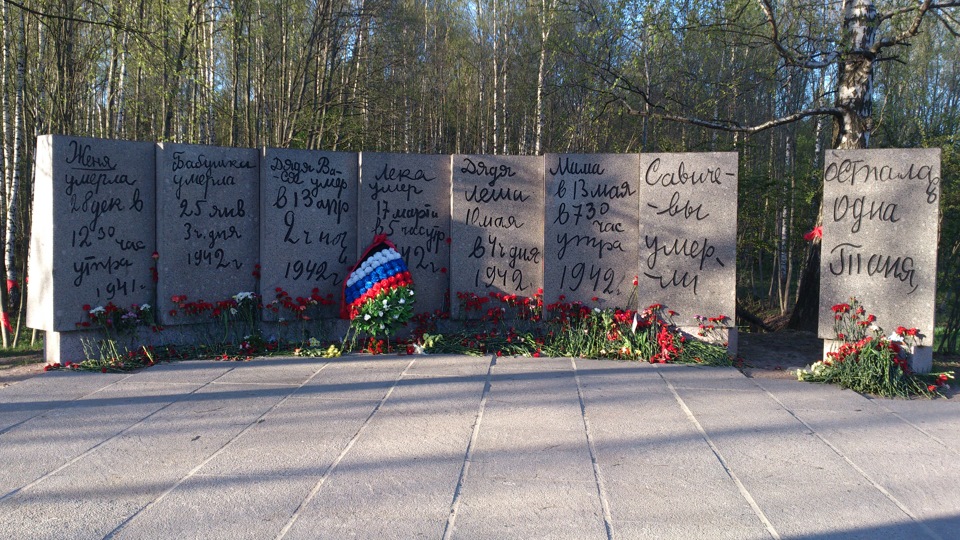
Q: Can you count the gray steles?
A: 8